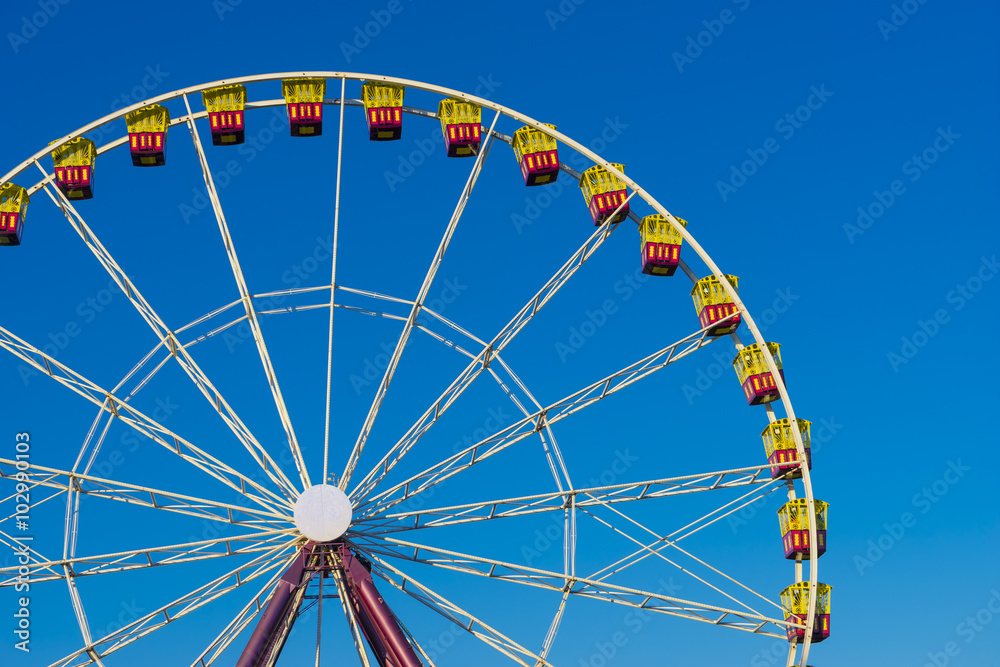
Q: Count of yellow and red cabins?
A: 15